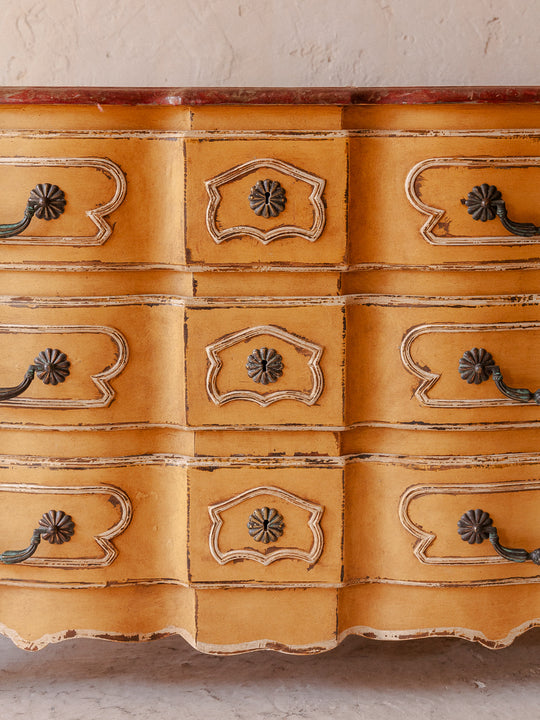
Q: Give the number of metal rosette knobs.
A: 9